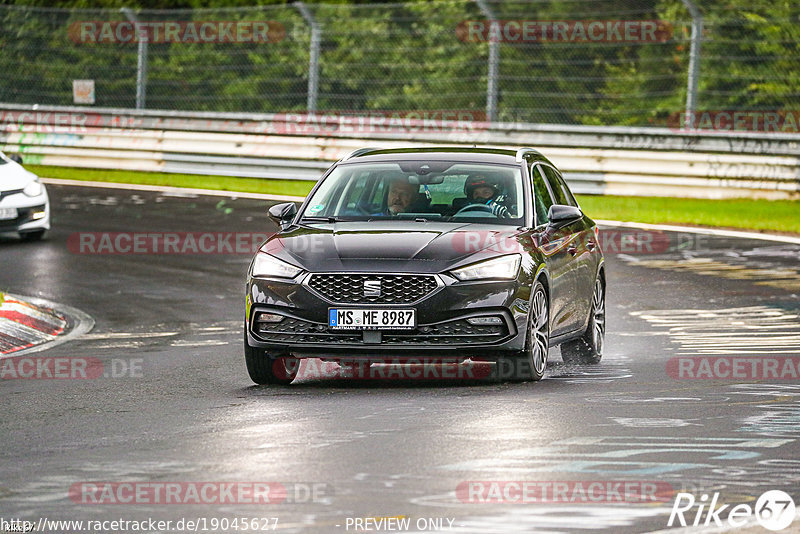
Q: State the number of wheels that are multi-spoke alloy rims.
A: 2